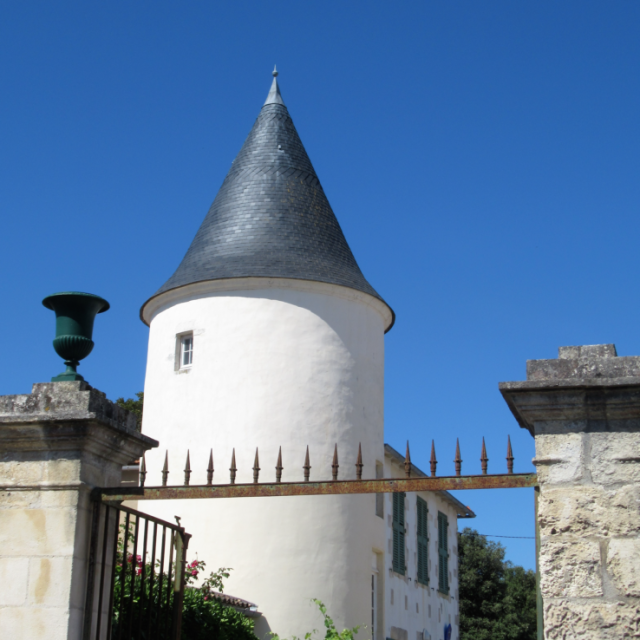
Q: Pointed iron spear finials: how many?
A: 15